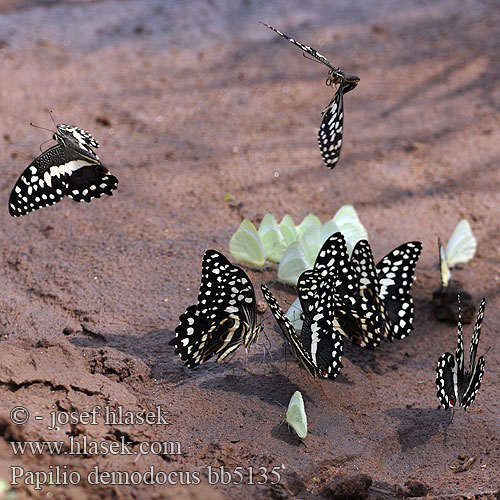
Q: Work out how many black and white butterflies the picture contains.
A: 7